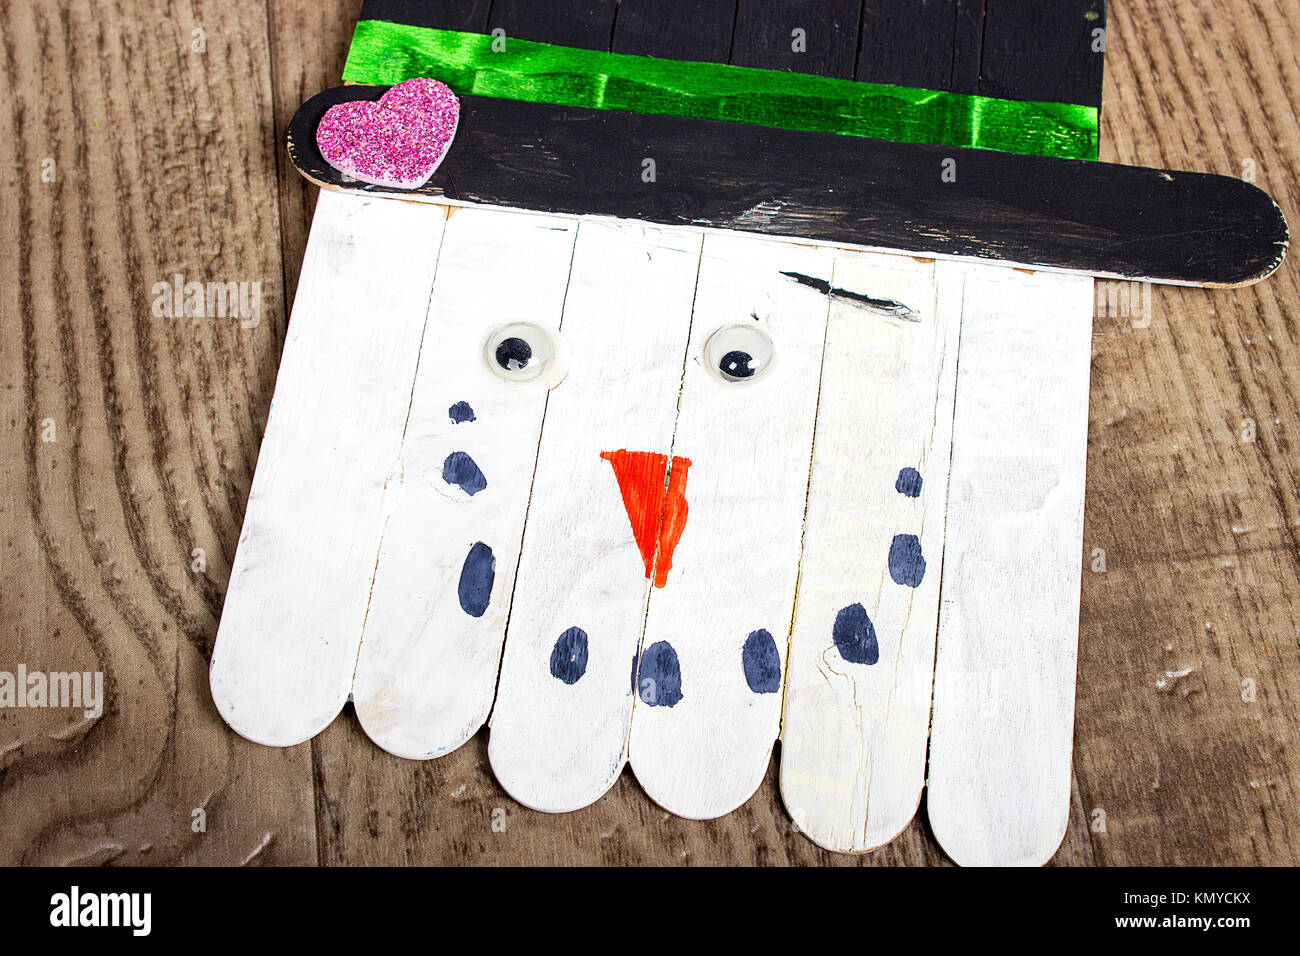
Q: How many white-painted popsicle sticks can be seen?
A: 6